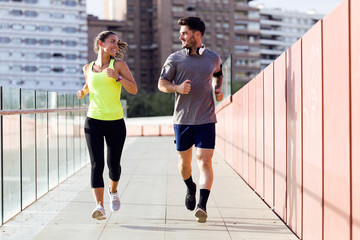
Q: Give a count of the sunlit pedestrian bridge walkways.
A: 1